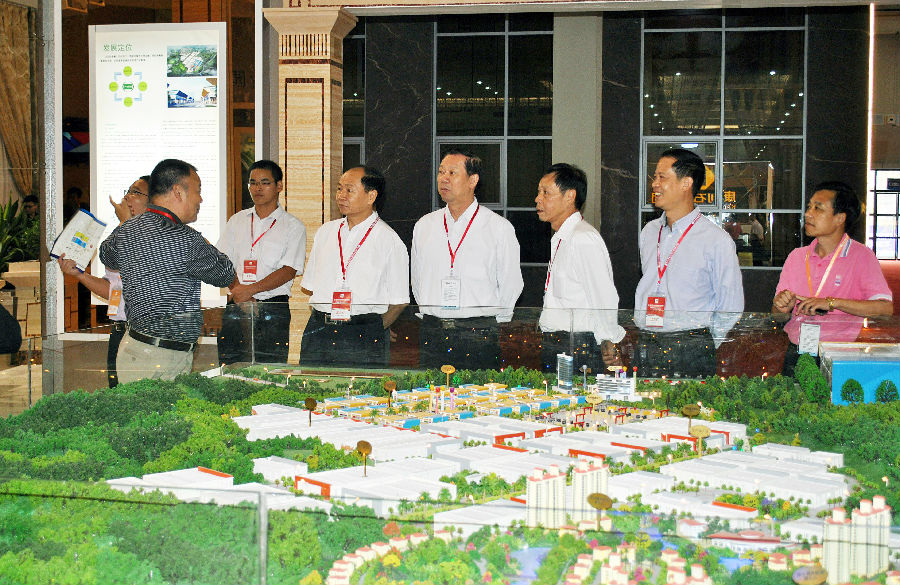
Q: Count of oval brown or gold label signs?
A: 9